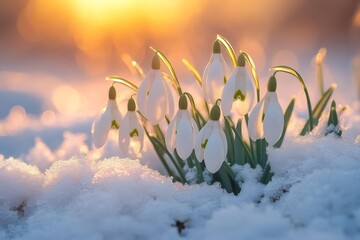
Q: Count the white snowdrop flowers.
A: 8